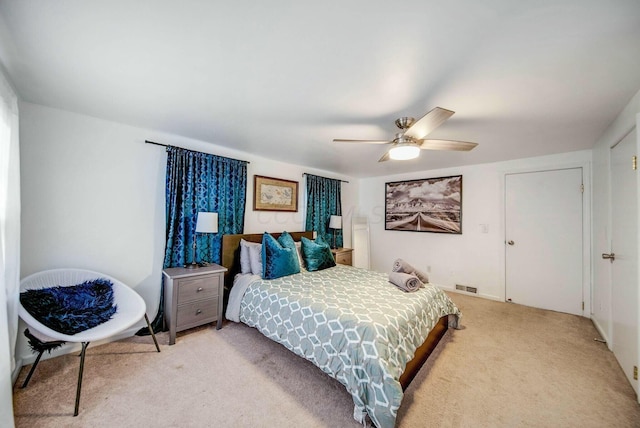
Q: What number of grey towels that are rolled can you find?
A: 2